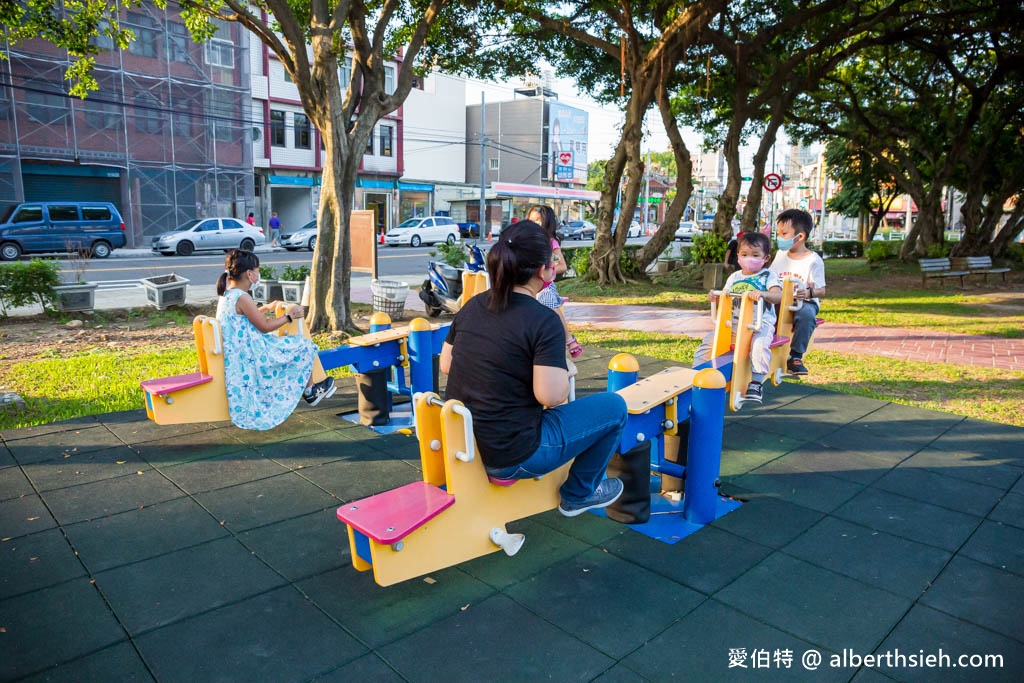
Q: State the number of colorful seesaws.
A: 2